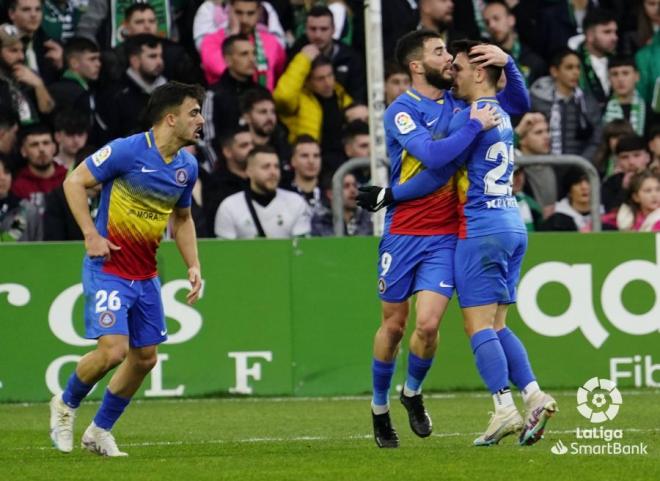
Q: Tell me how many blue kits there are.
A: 3